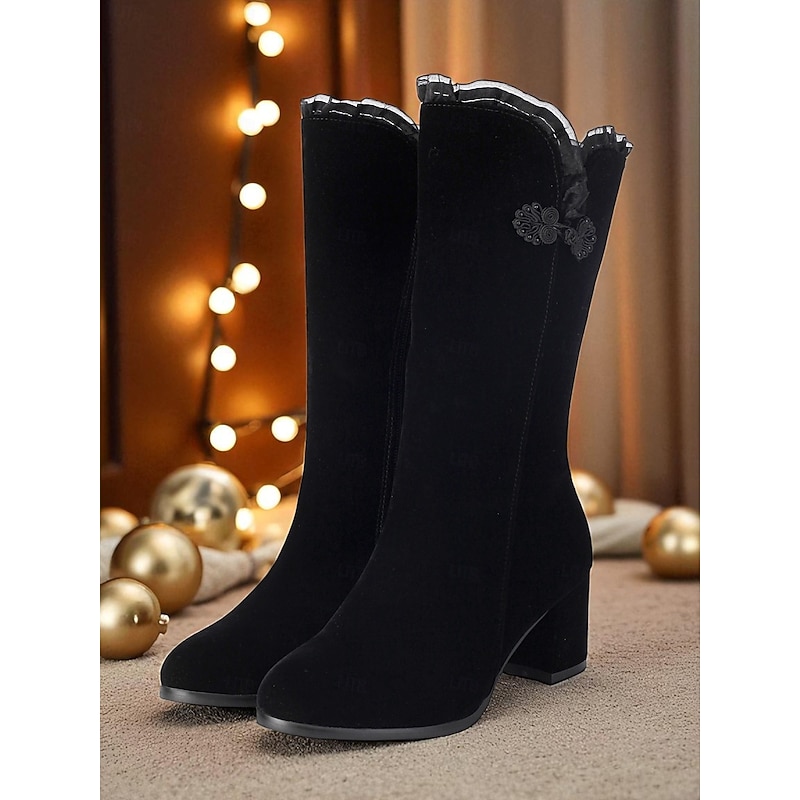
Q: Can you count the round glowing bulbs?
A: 12